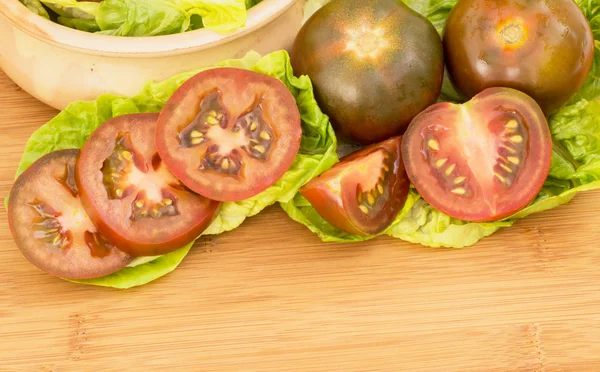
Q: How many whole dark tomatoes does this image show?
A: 2